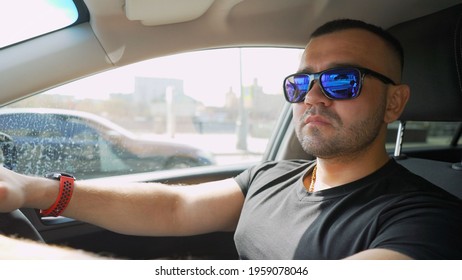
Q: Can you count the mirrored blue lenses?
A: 2